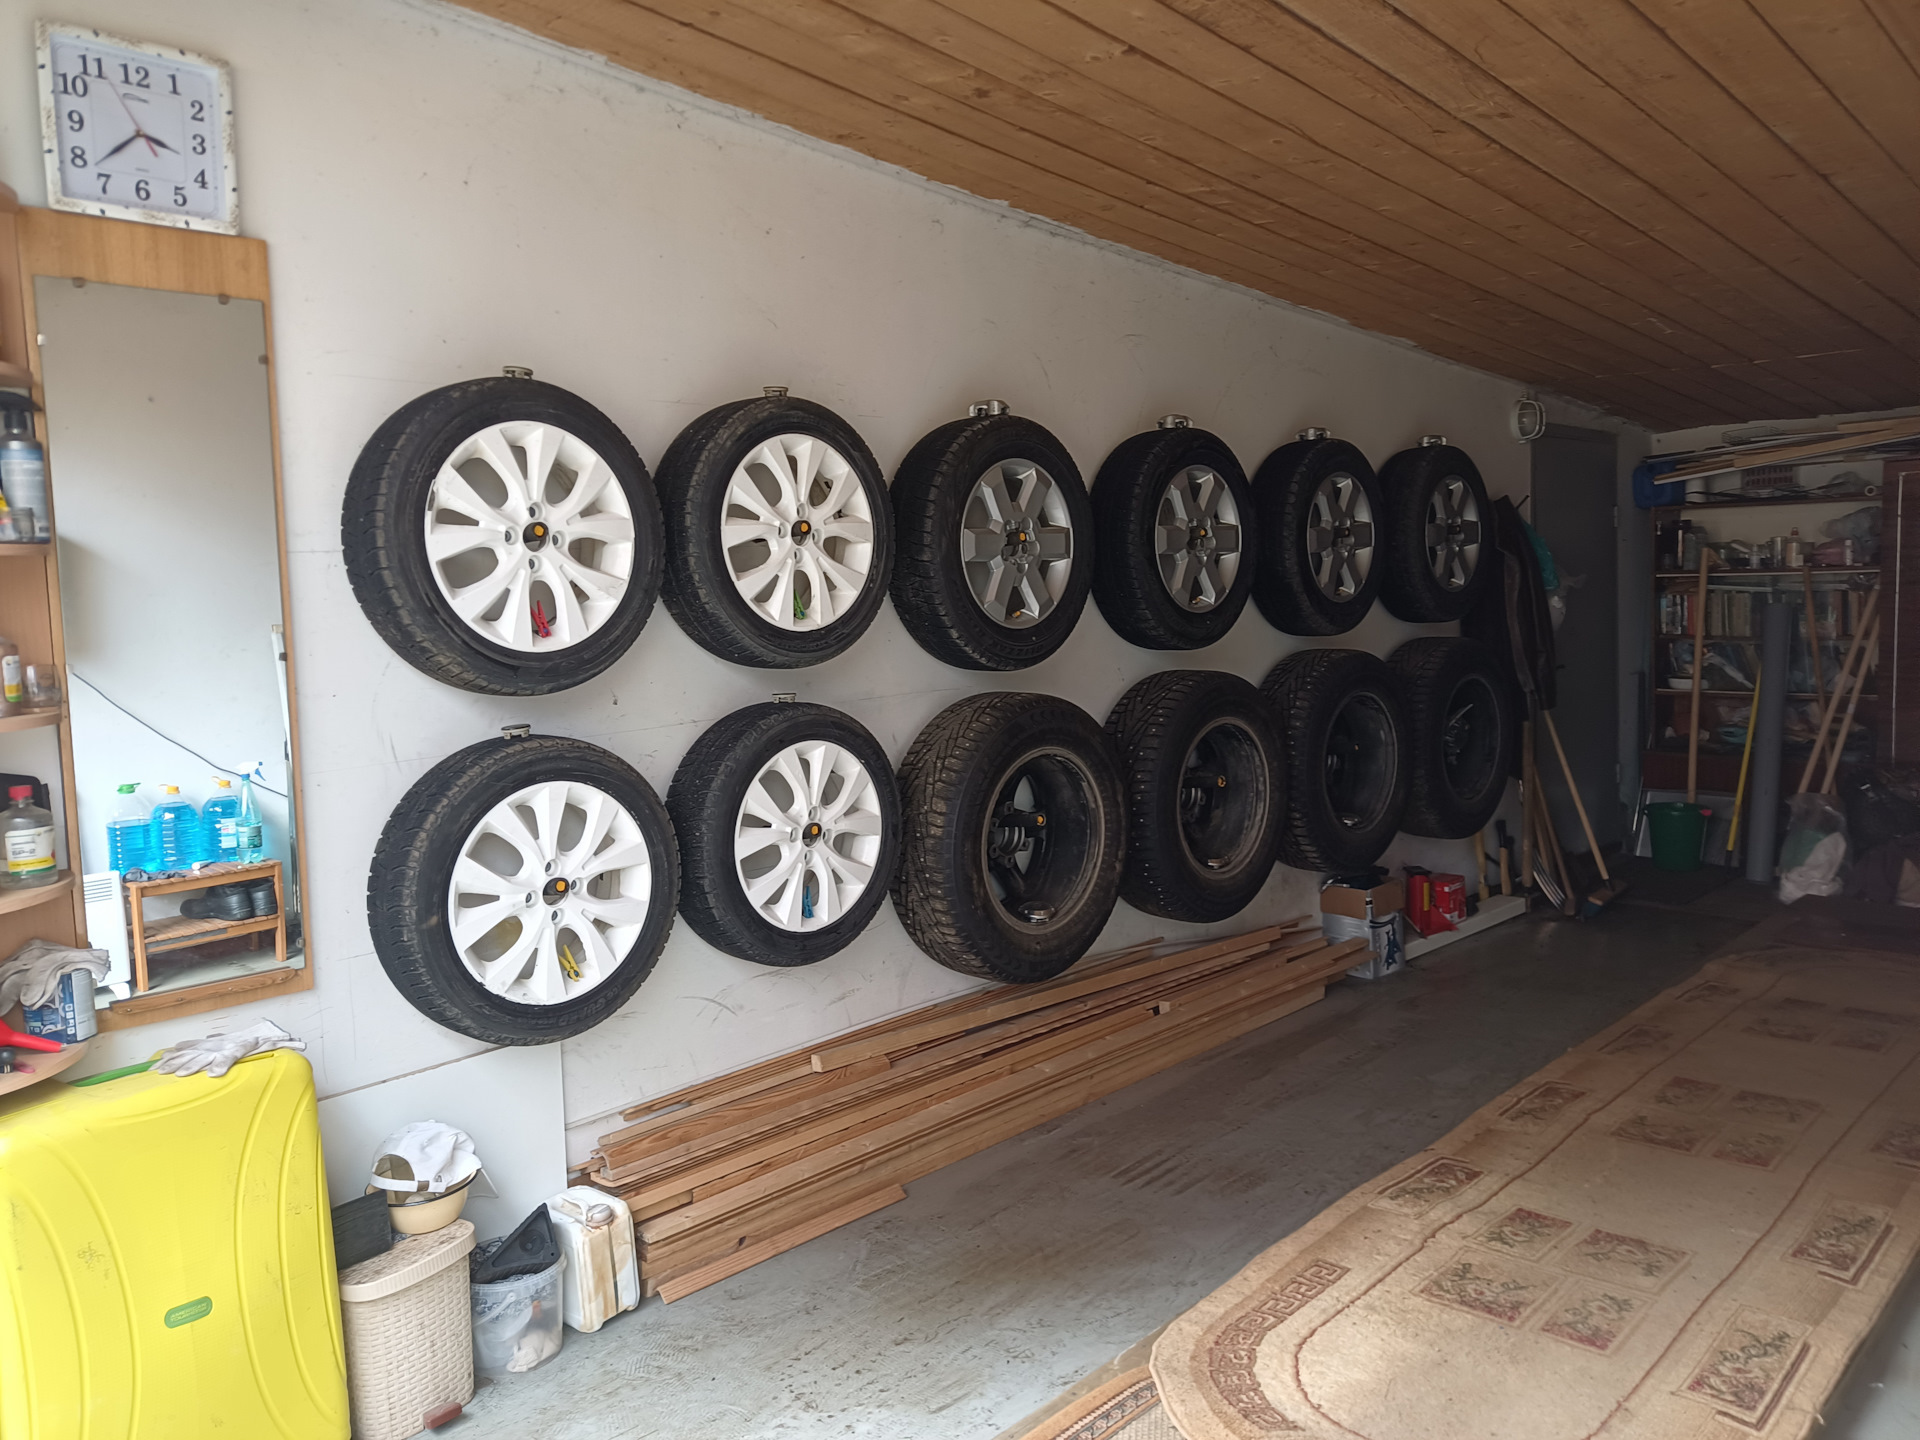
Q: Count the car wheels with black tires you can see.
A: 12